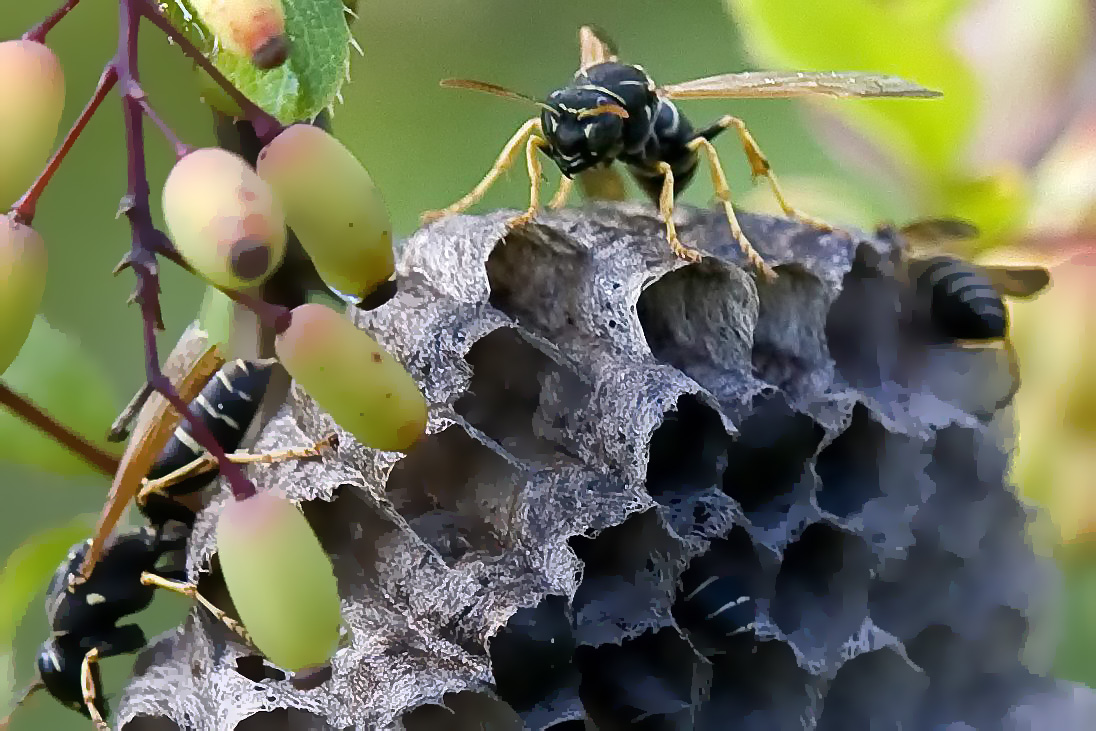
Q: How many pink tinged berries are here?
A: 7